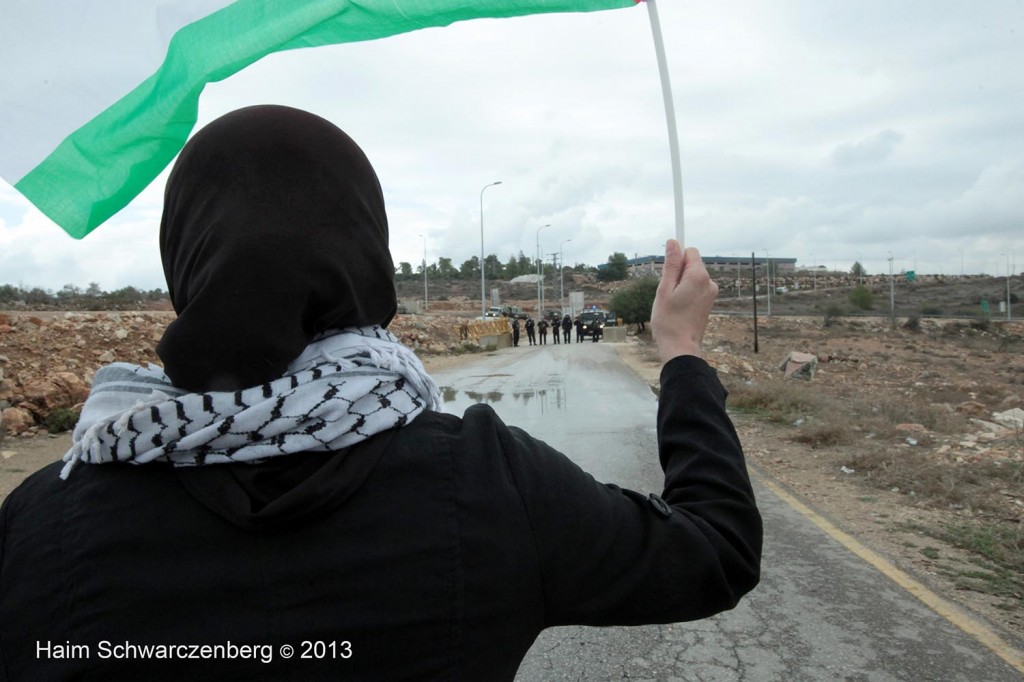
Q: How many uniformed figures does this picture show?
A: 7